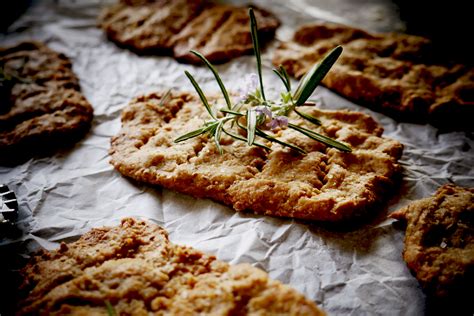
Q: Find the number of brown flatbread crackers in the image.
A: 6